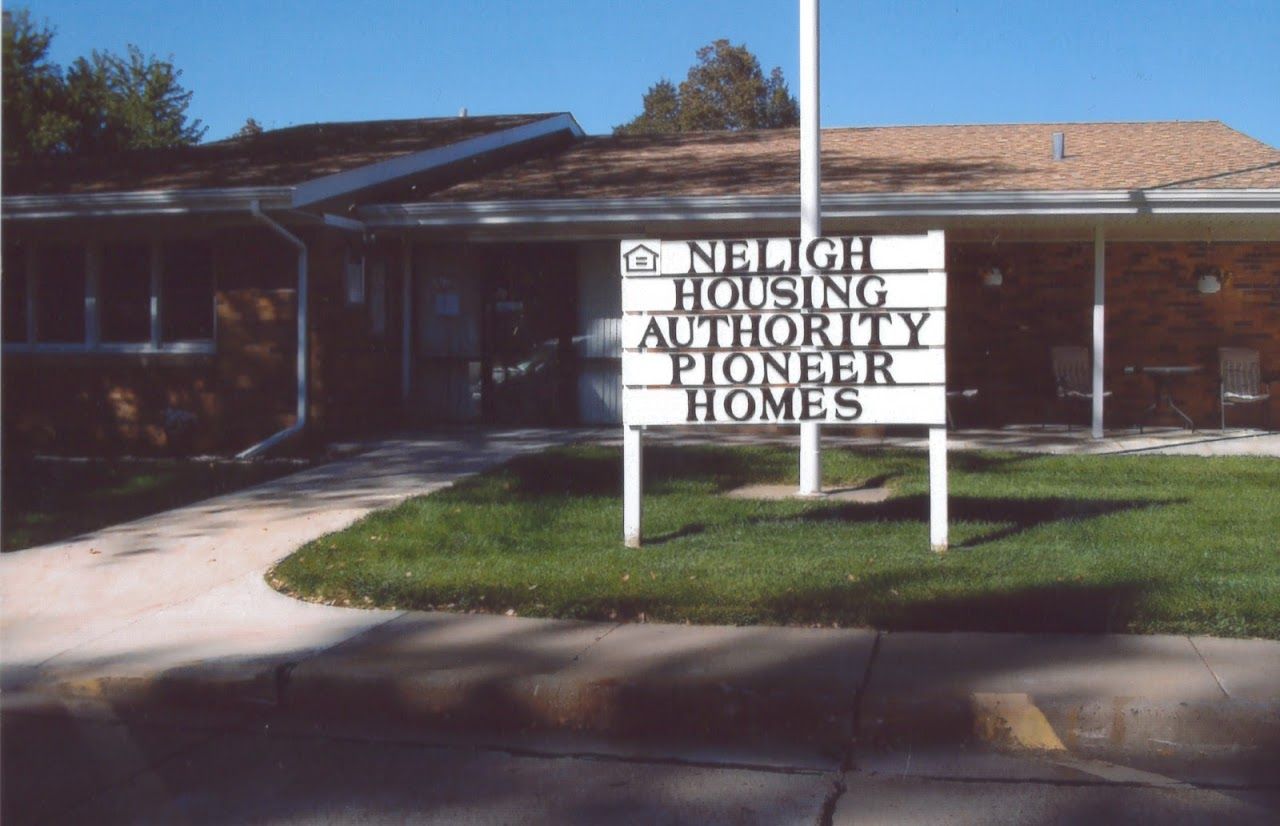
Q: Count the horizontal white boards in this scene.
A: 5